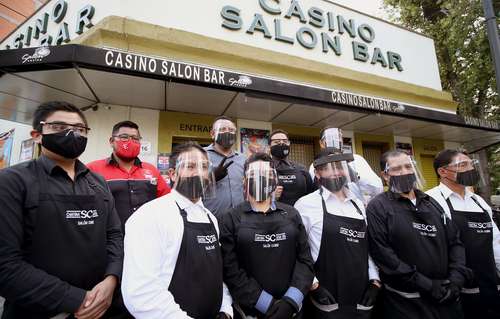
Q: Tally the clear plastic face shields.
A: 7